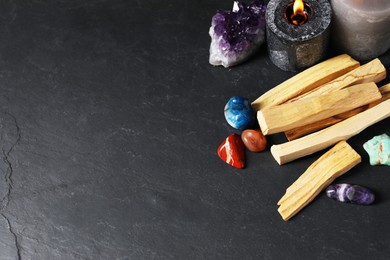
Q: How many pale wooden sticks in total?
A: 6